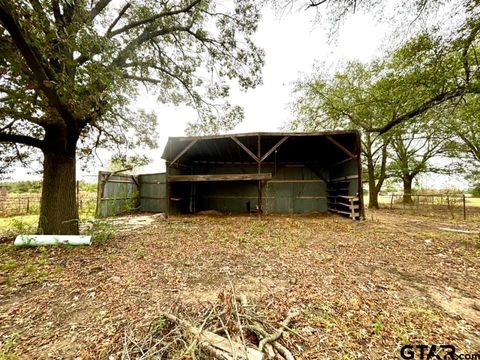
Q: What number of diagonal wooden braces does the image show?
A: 4